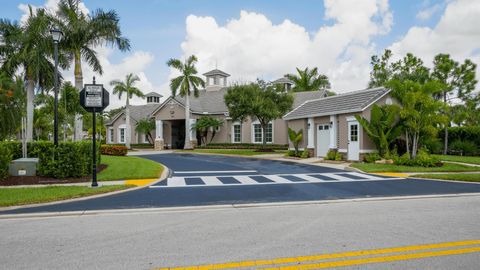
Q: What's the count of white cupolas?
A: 3